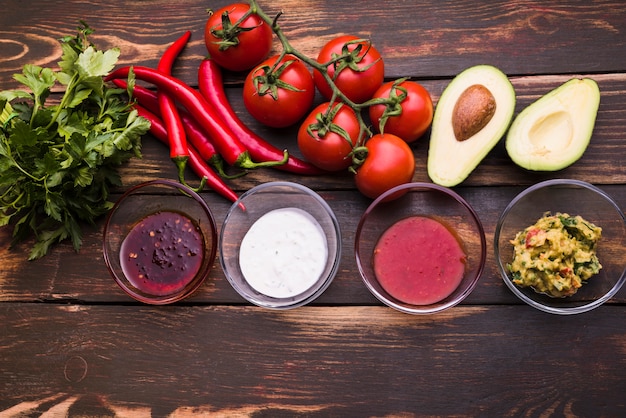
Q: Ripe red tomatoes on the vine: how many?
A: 6